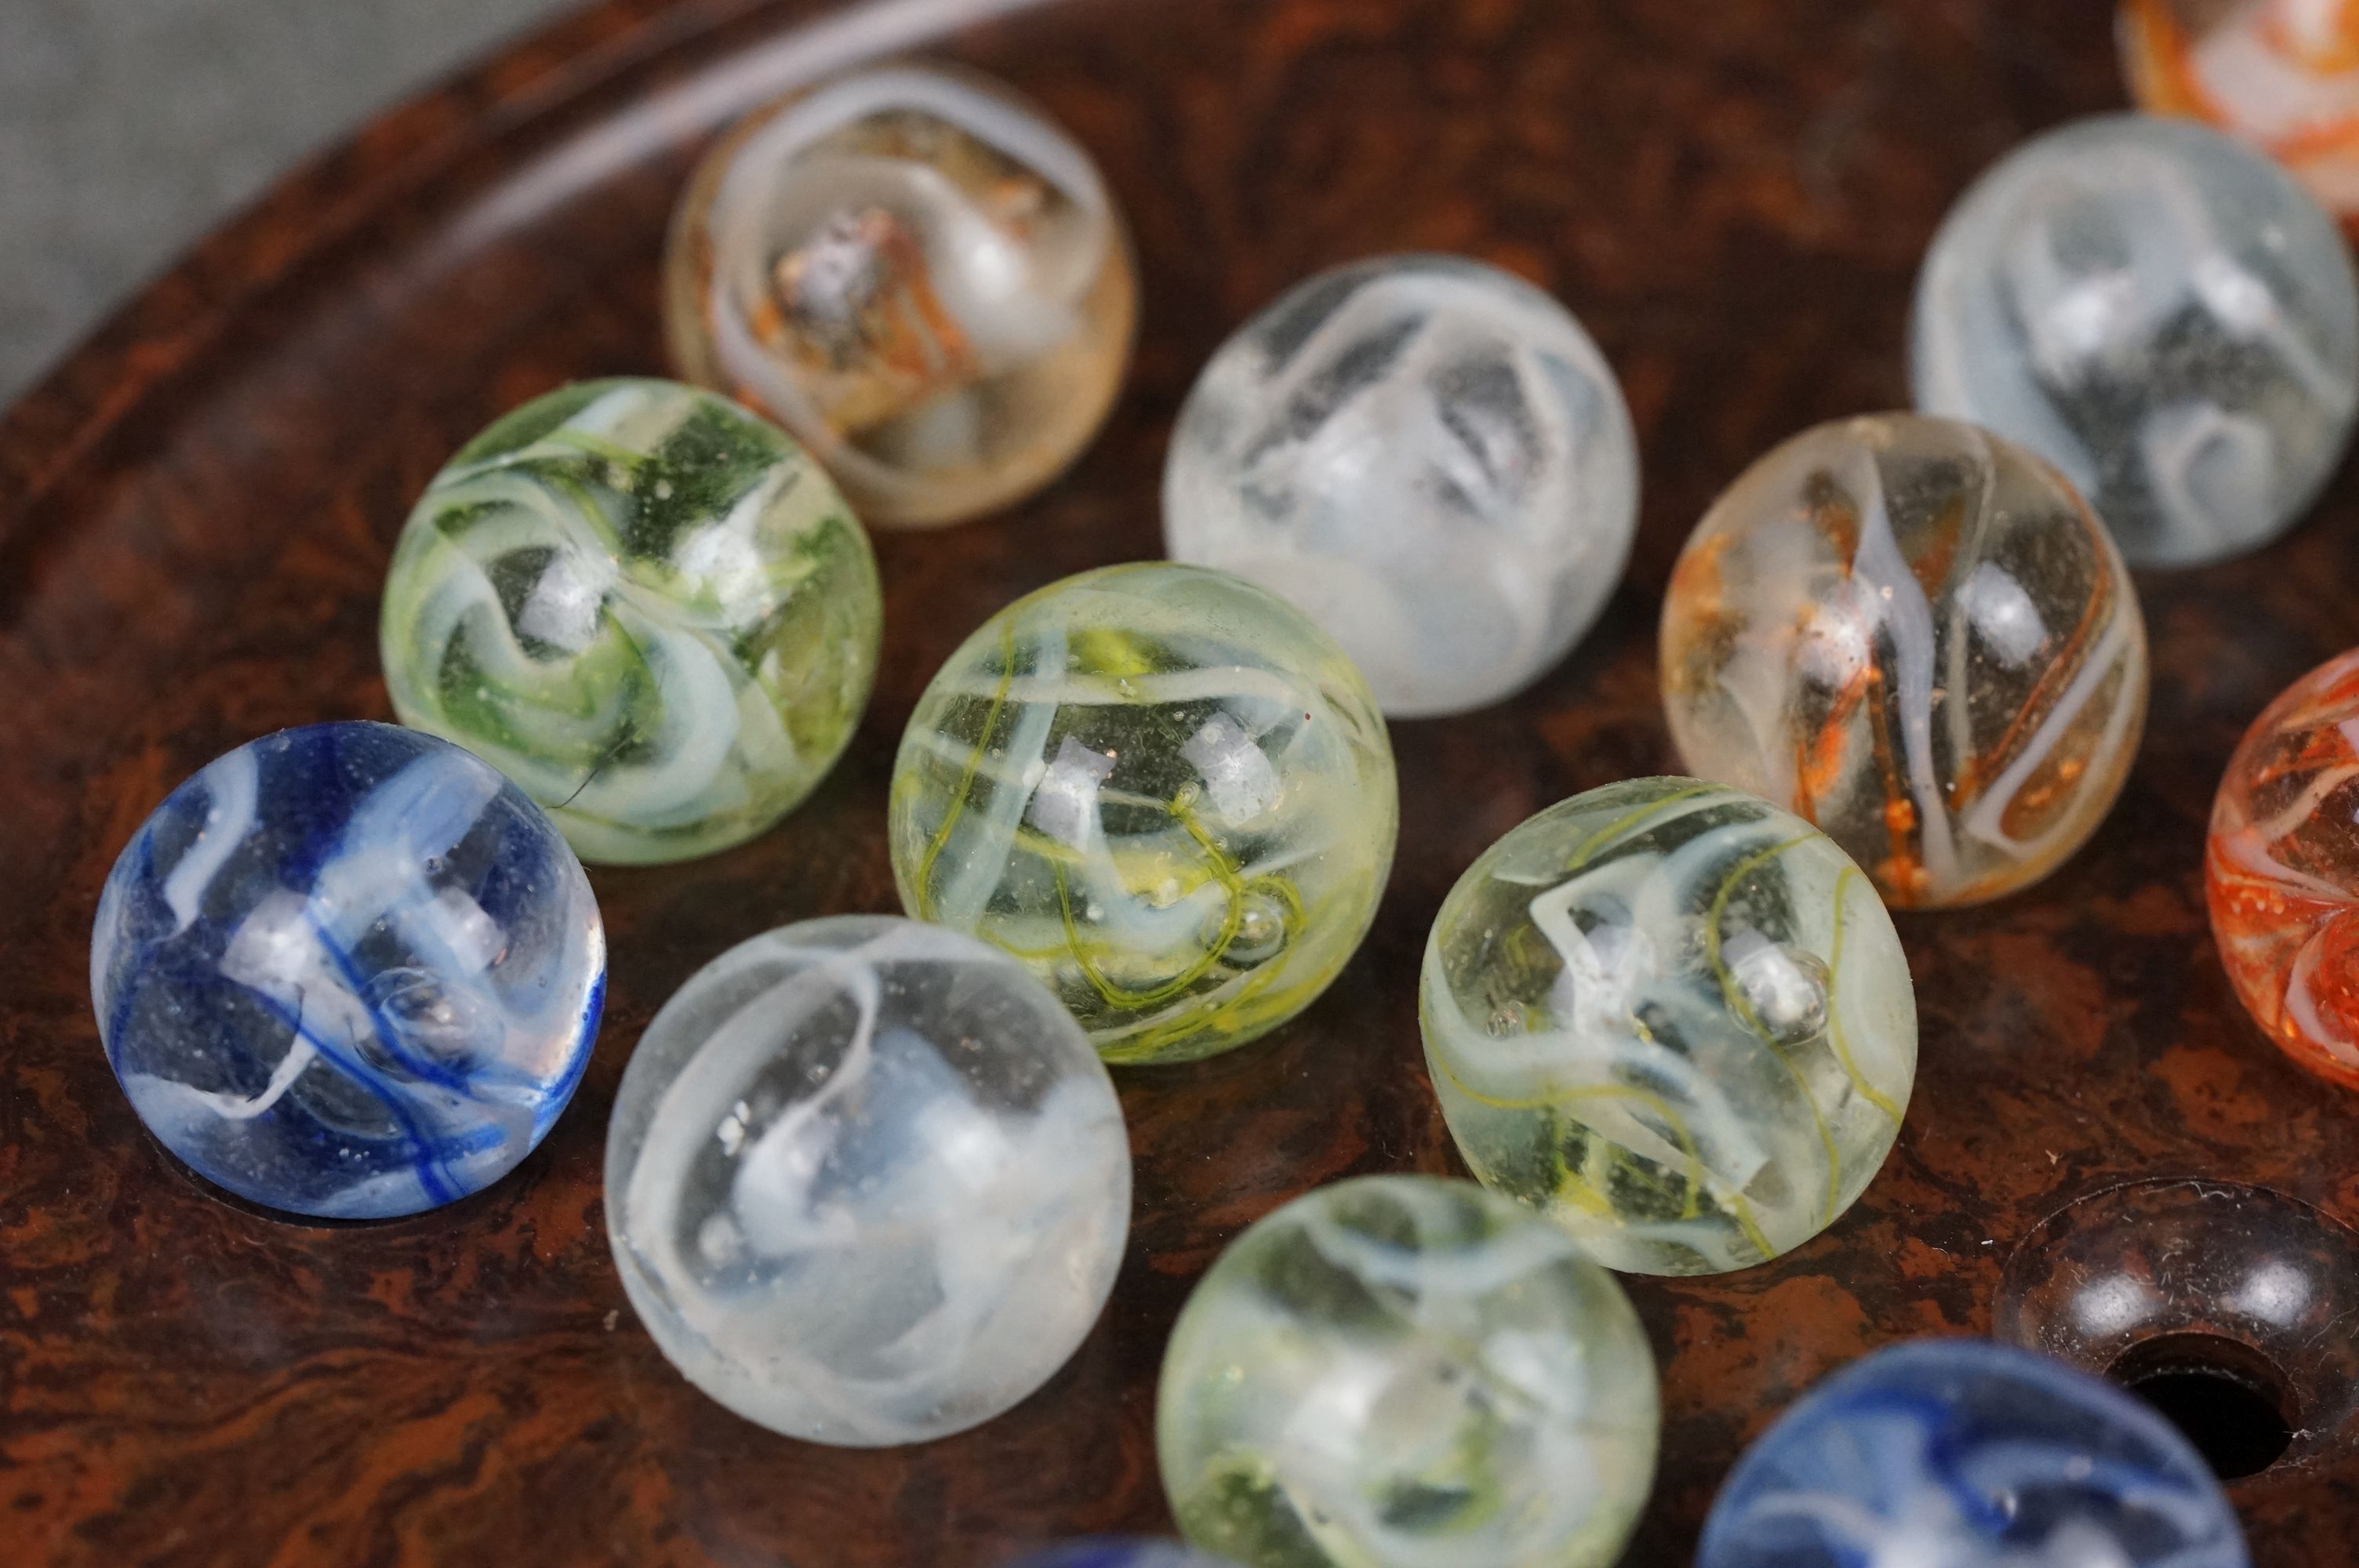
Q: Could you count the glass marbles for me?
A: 14